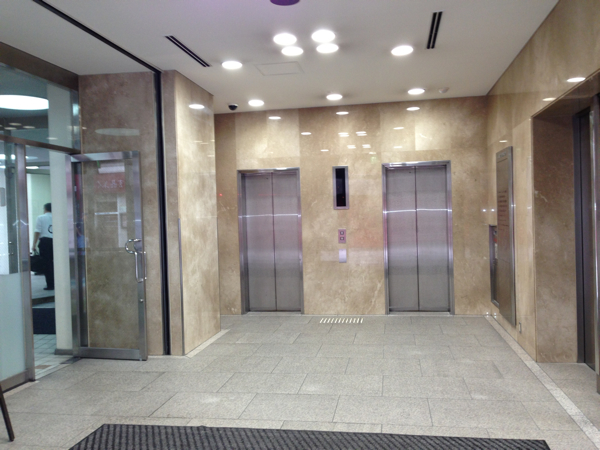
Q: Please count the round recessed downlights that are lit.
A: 9